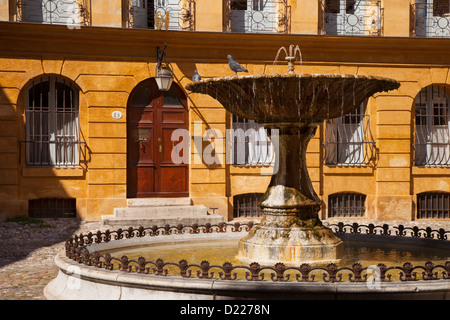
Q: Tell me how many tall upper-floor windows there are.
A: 5